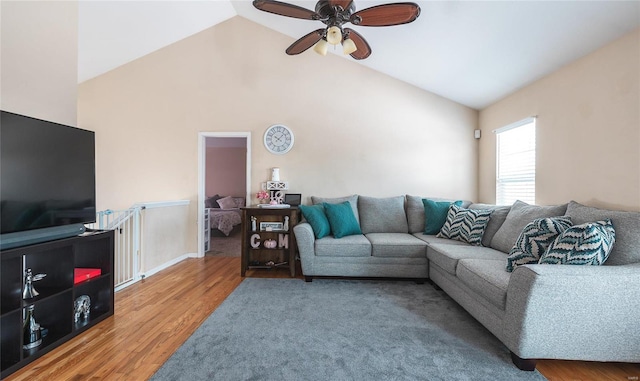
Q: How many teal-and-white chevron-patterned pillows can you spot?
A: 3